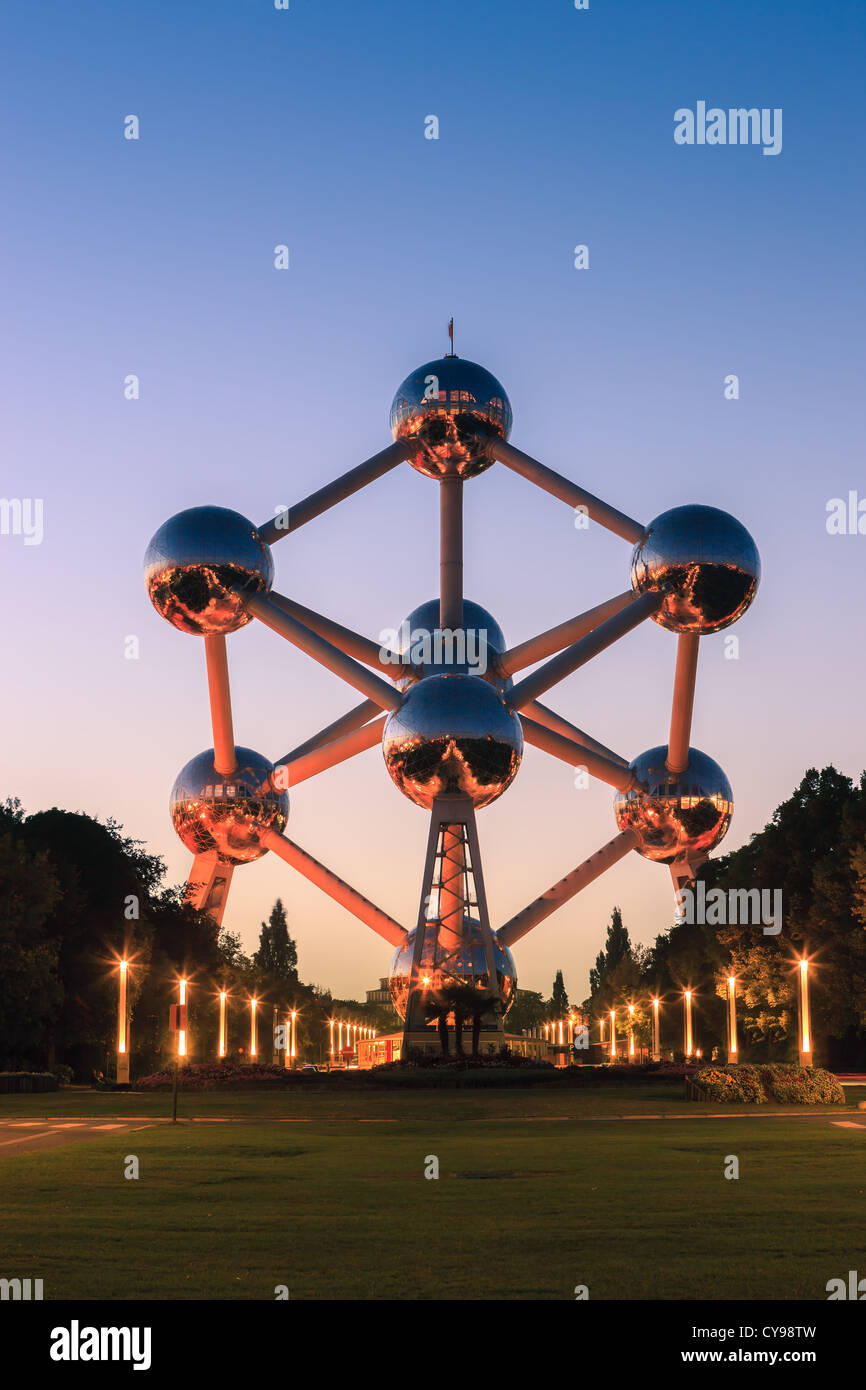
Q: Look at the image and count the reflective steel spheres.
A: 9